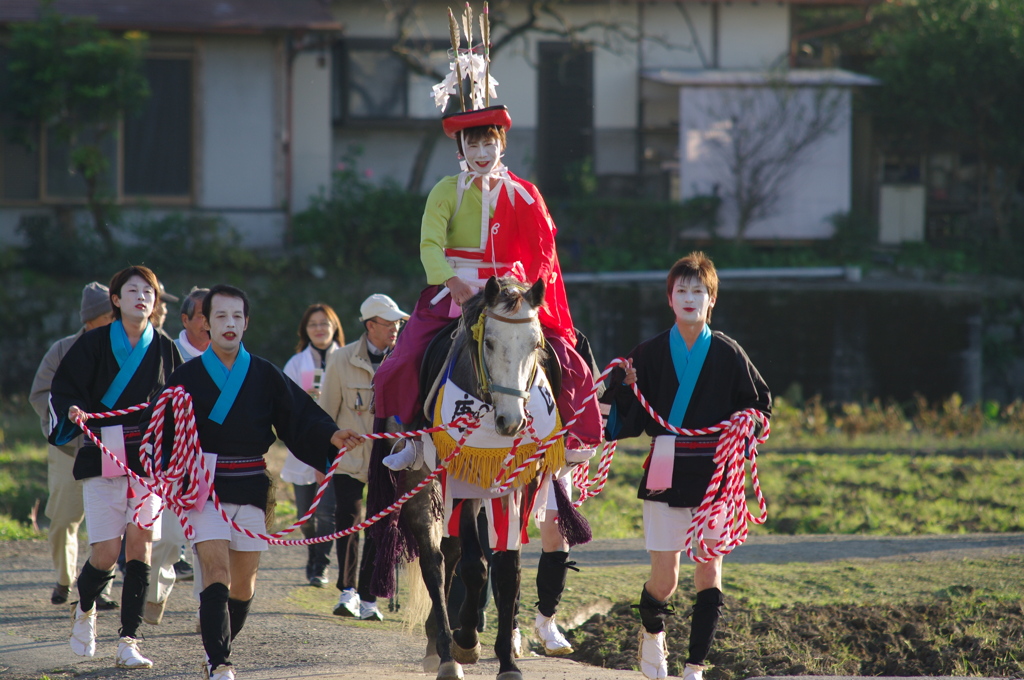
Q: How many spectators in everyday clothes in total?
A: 5